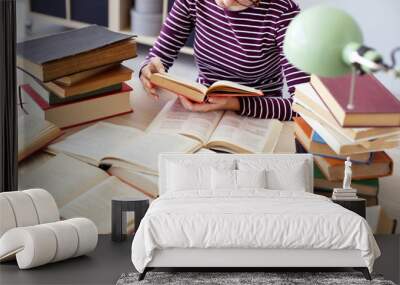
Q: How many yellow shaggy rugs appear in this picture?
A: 0